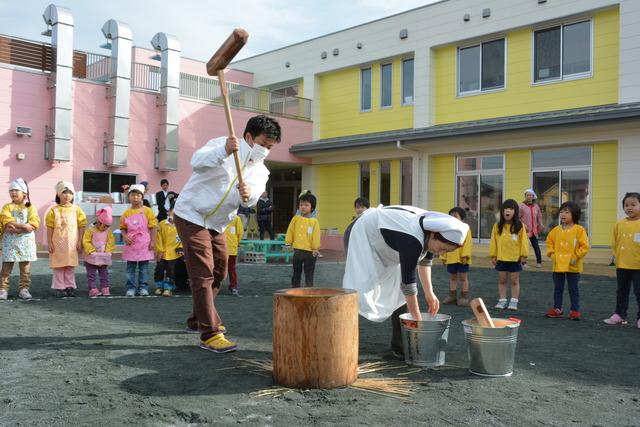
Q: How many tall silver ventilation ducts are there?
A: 3